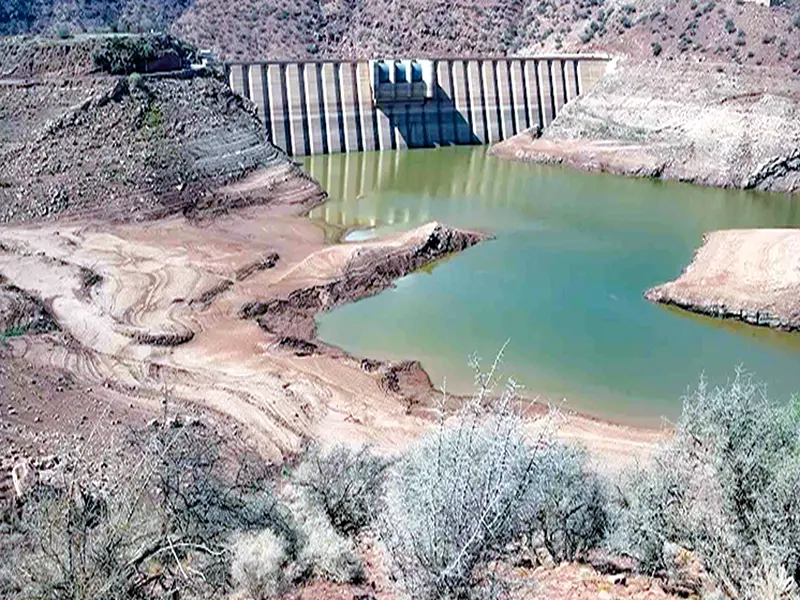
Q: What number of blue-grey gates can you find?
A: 3